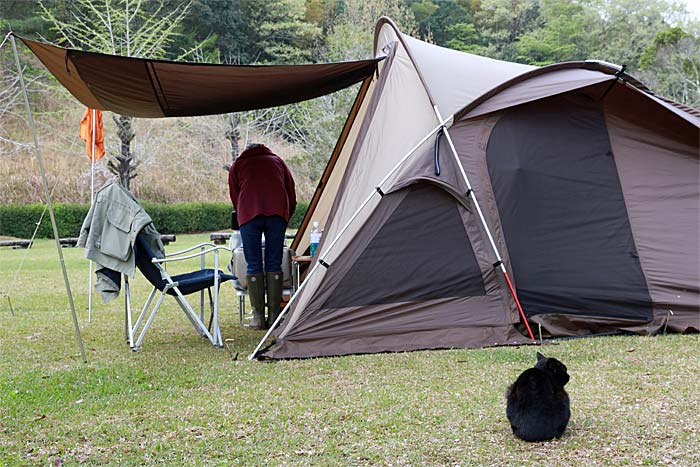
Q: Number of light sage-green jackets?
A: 1